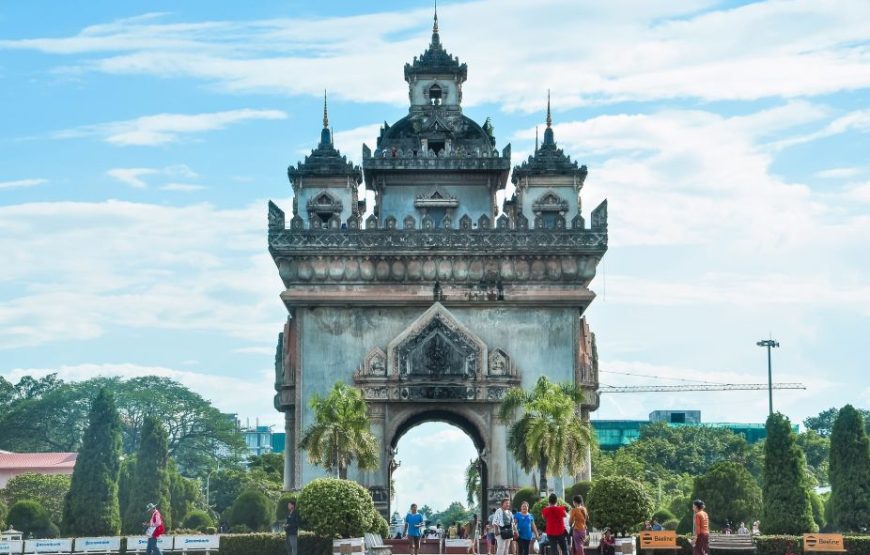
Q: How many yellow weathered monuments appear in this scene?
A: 0